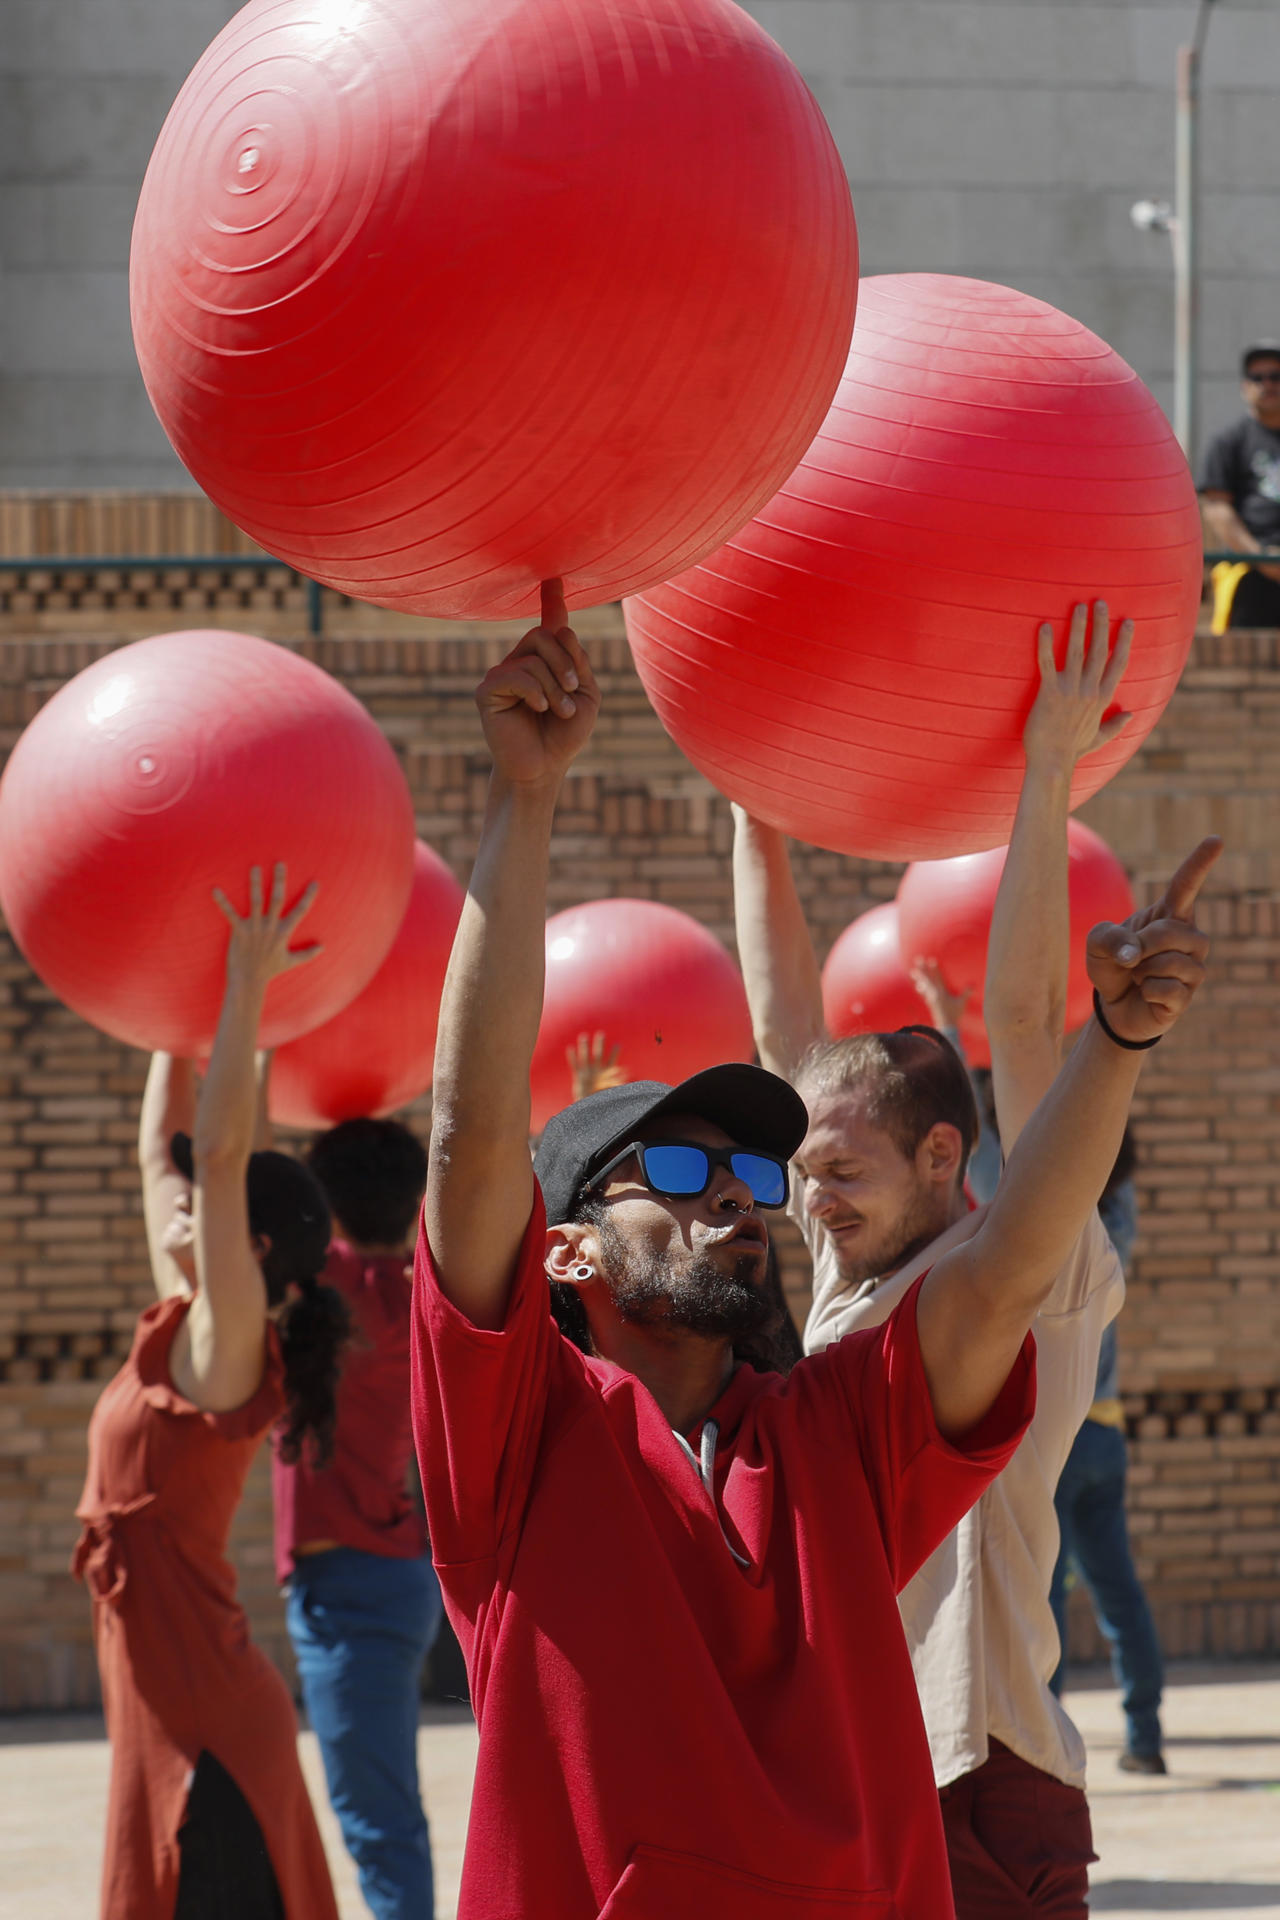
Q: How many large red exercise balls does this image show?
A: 7